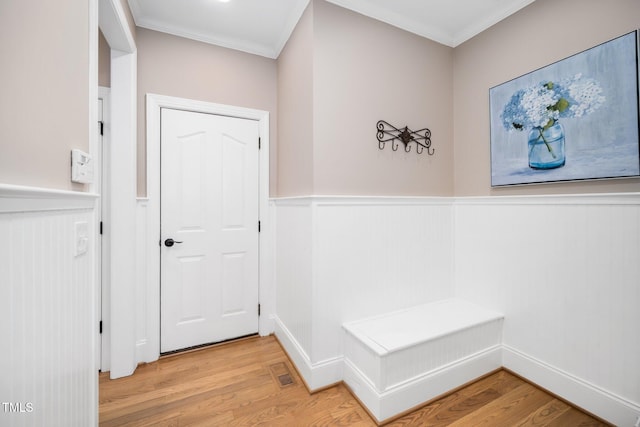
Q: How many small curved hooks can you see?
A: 5